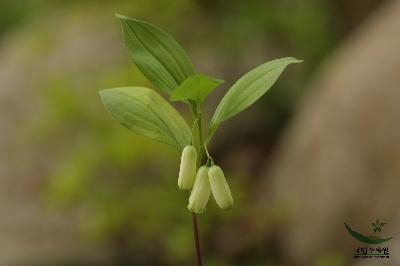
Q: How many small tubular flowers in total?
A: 3